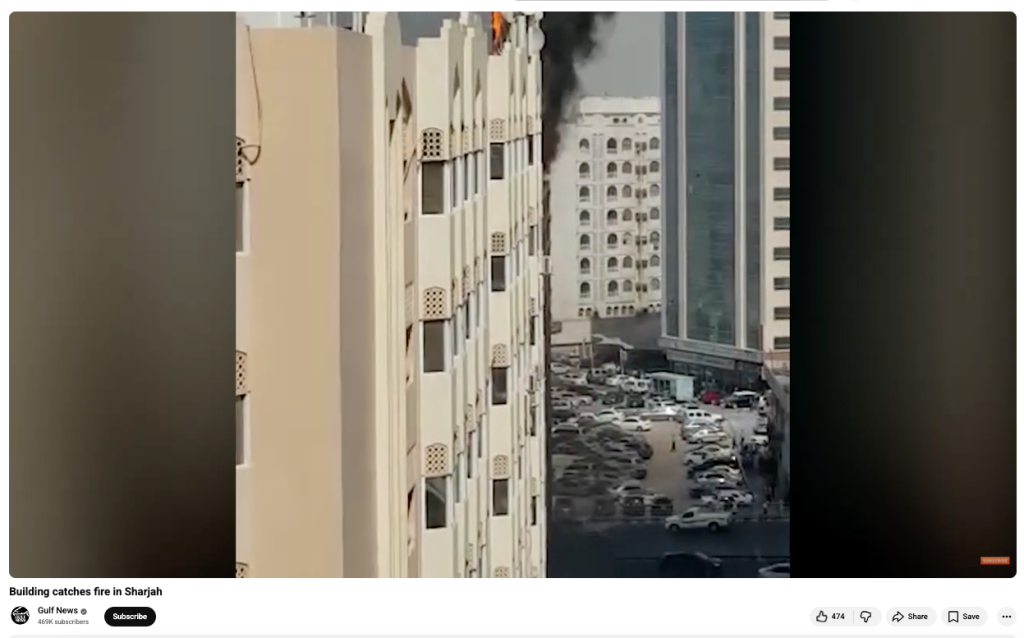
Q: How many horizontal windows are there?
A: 12